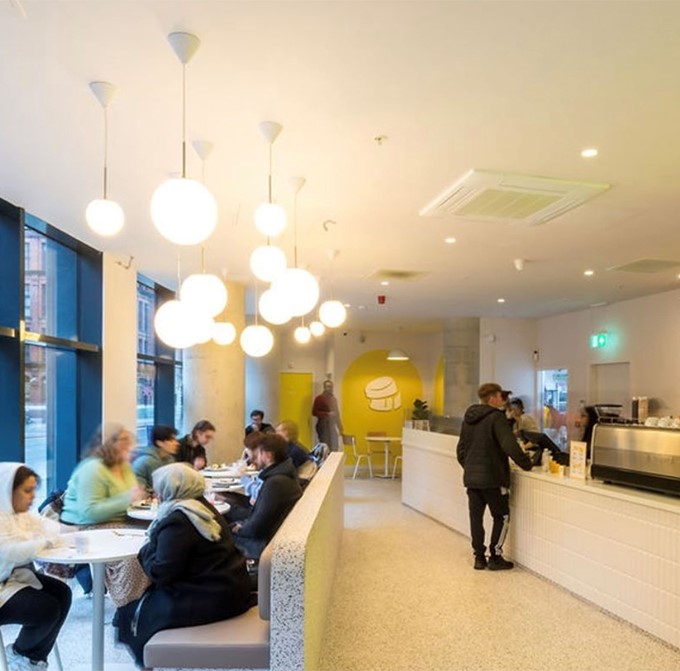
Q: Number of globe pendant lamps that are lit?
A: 14